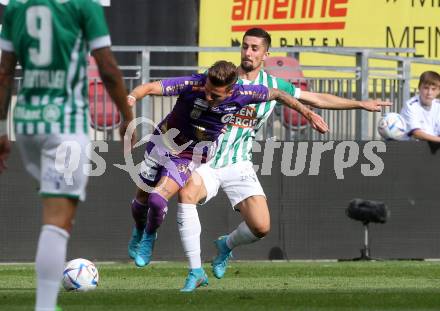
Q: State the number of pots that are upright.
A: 0